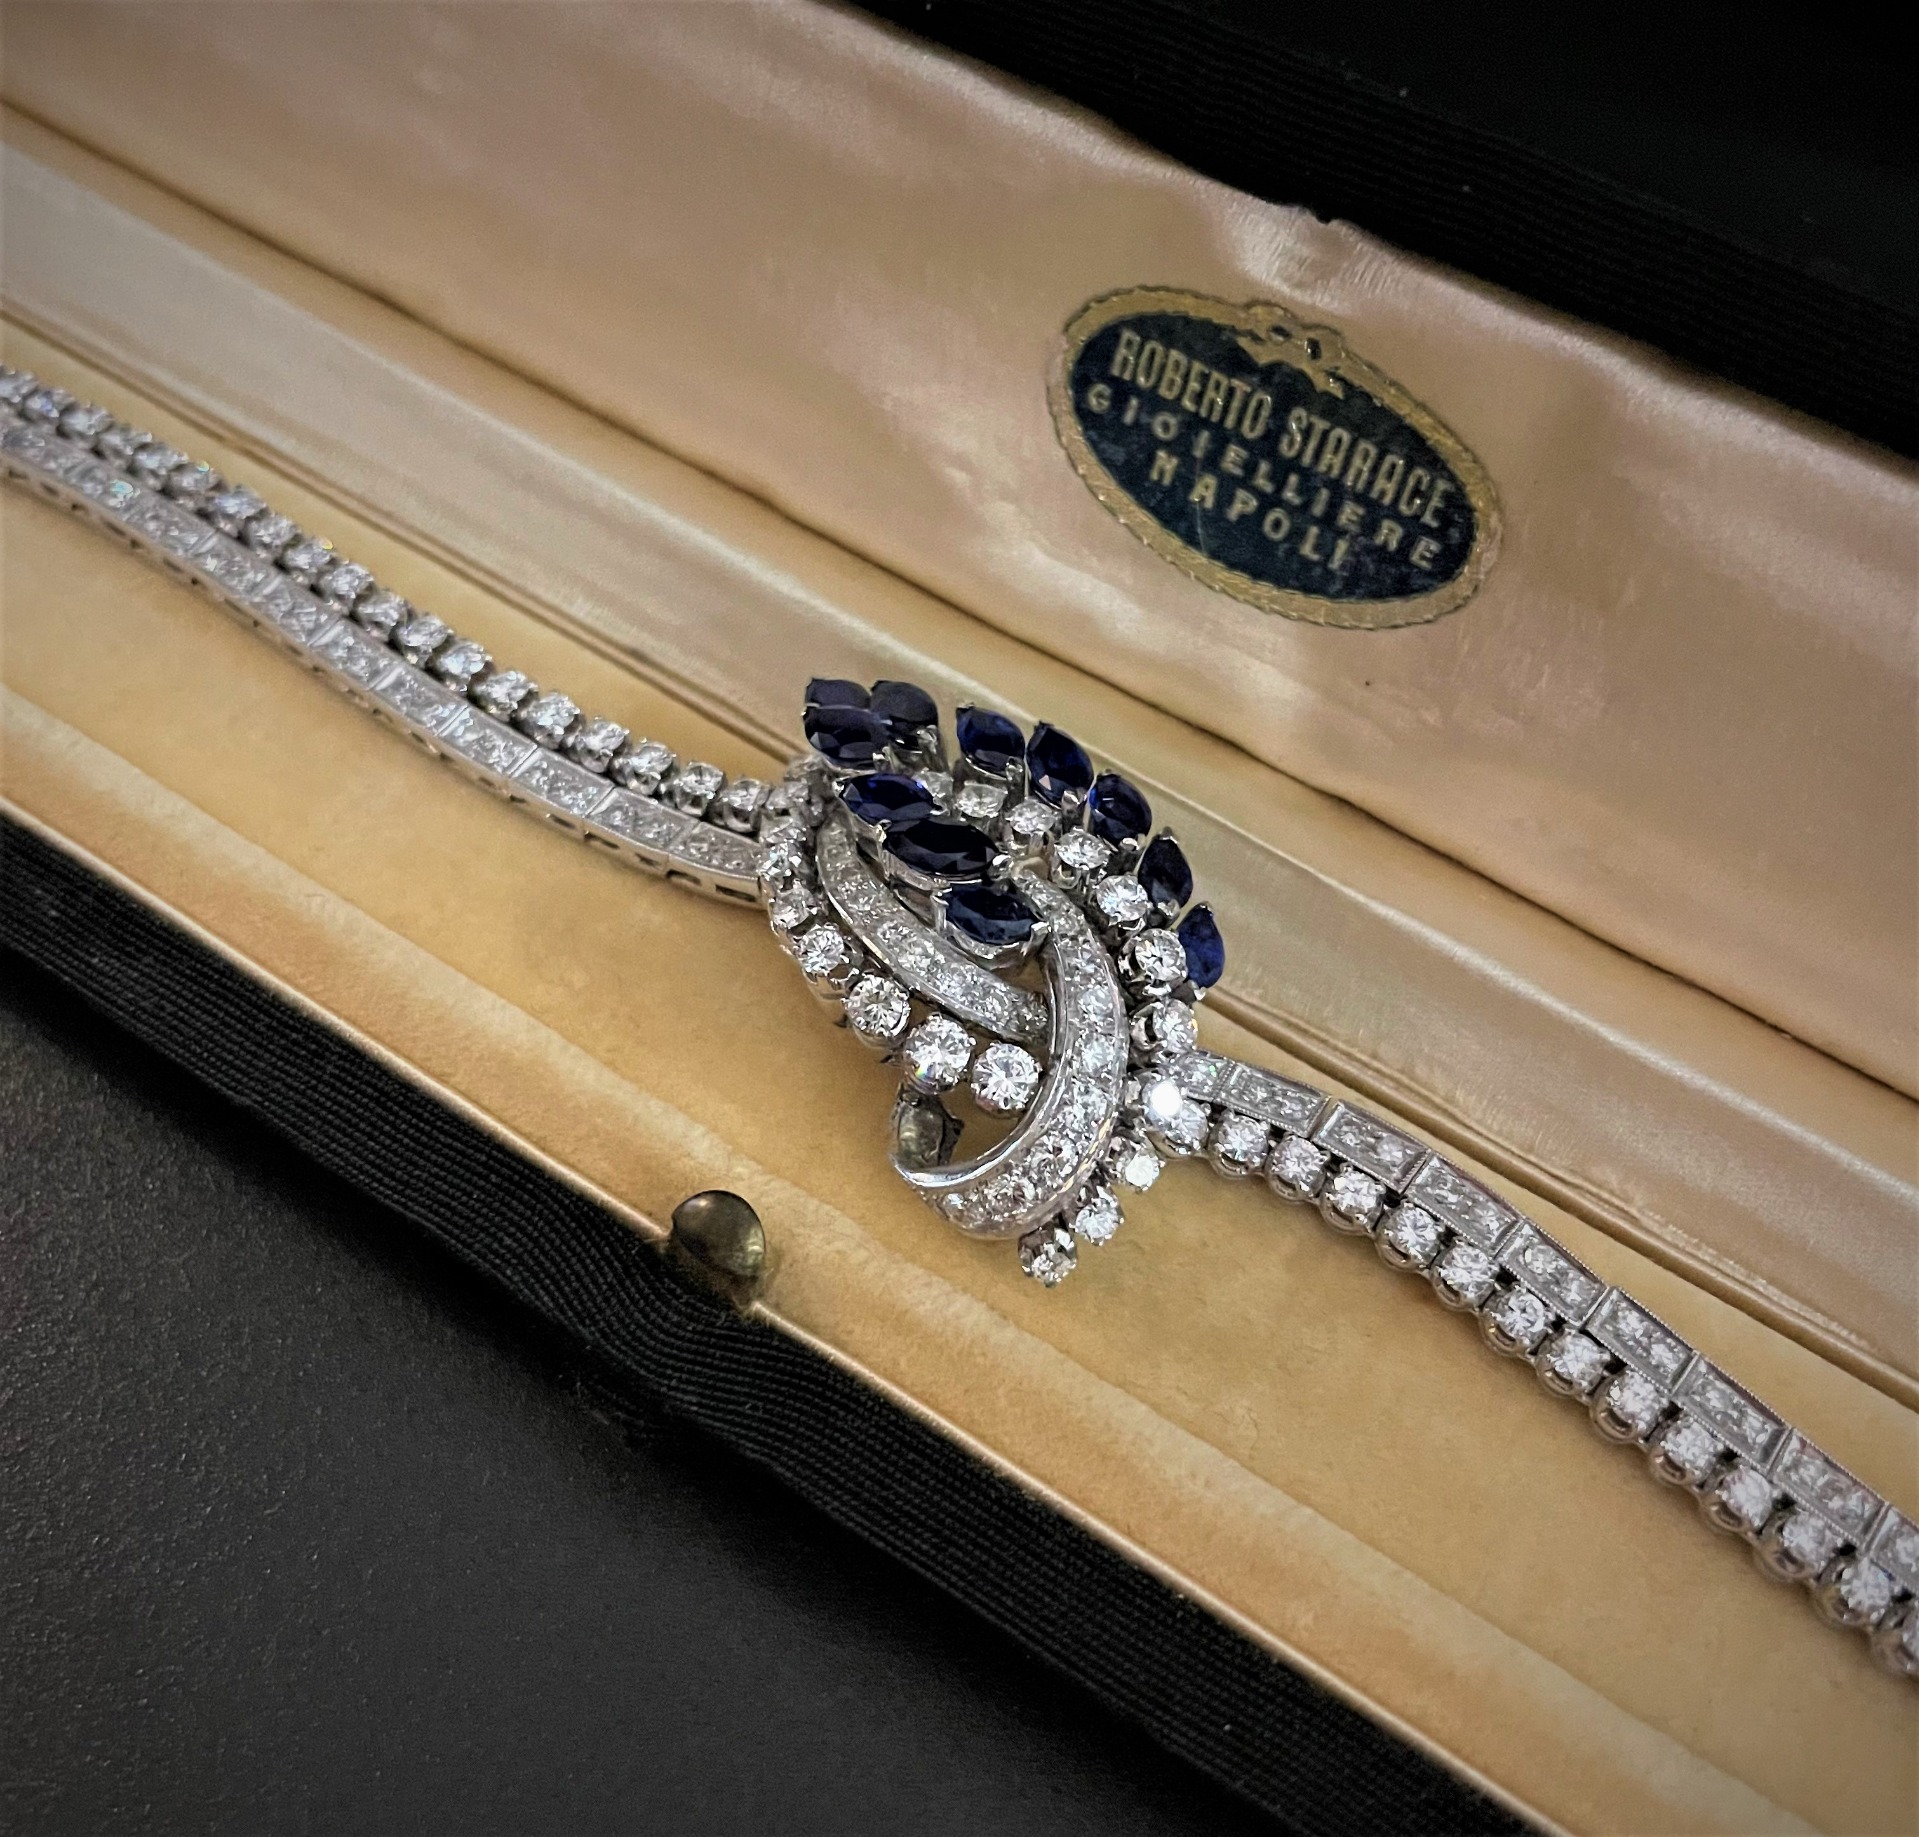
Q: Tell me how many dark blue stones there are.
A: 11